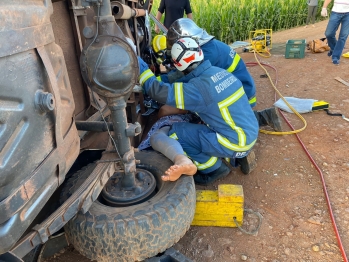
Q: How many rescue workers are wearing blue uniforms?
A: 2